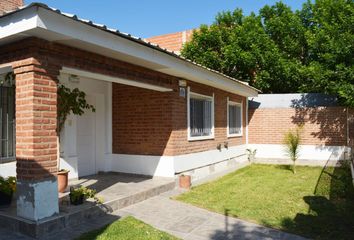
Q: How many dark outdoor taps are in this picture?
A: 2